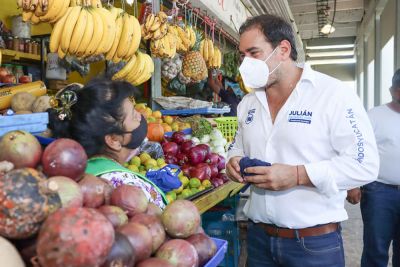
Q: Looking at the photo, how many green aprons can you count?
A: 1